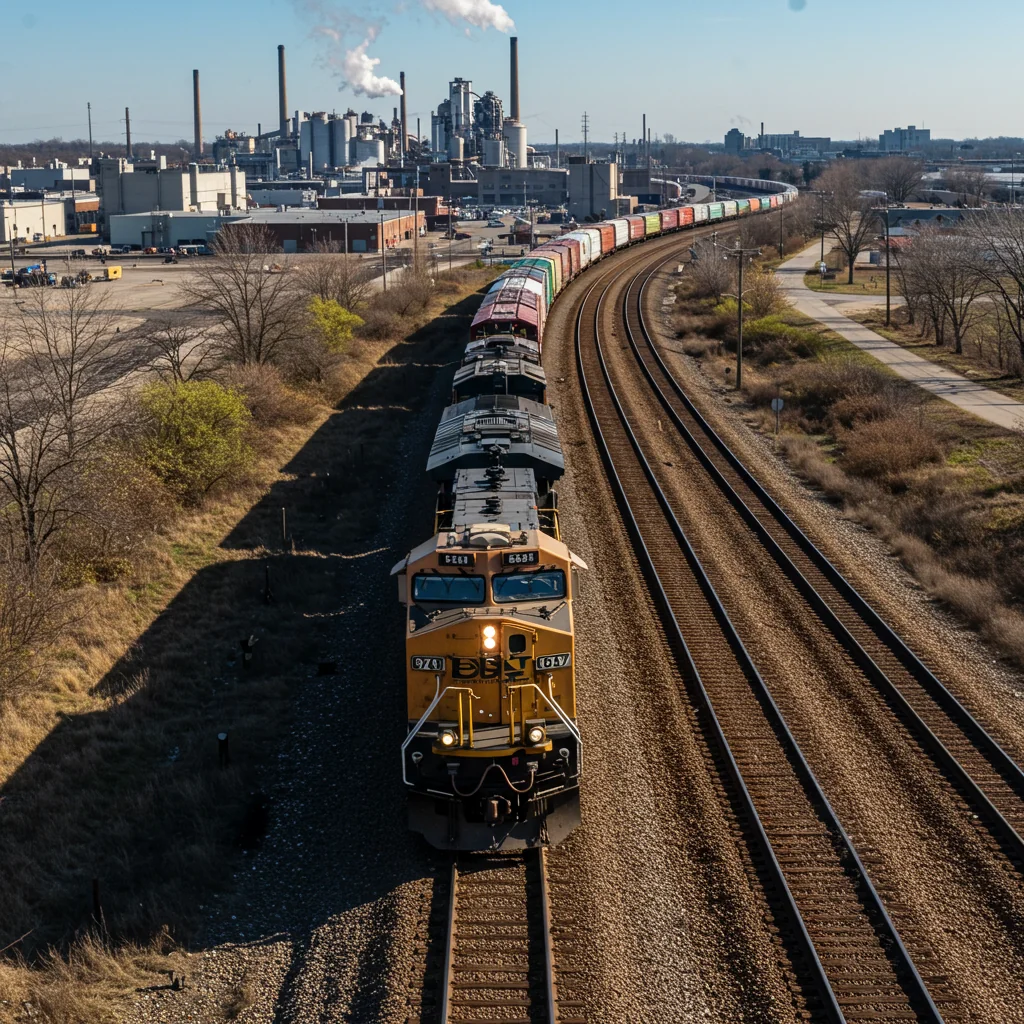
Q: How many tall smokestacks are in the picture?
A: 4